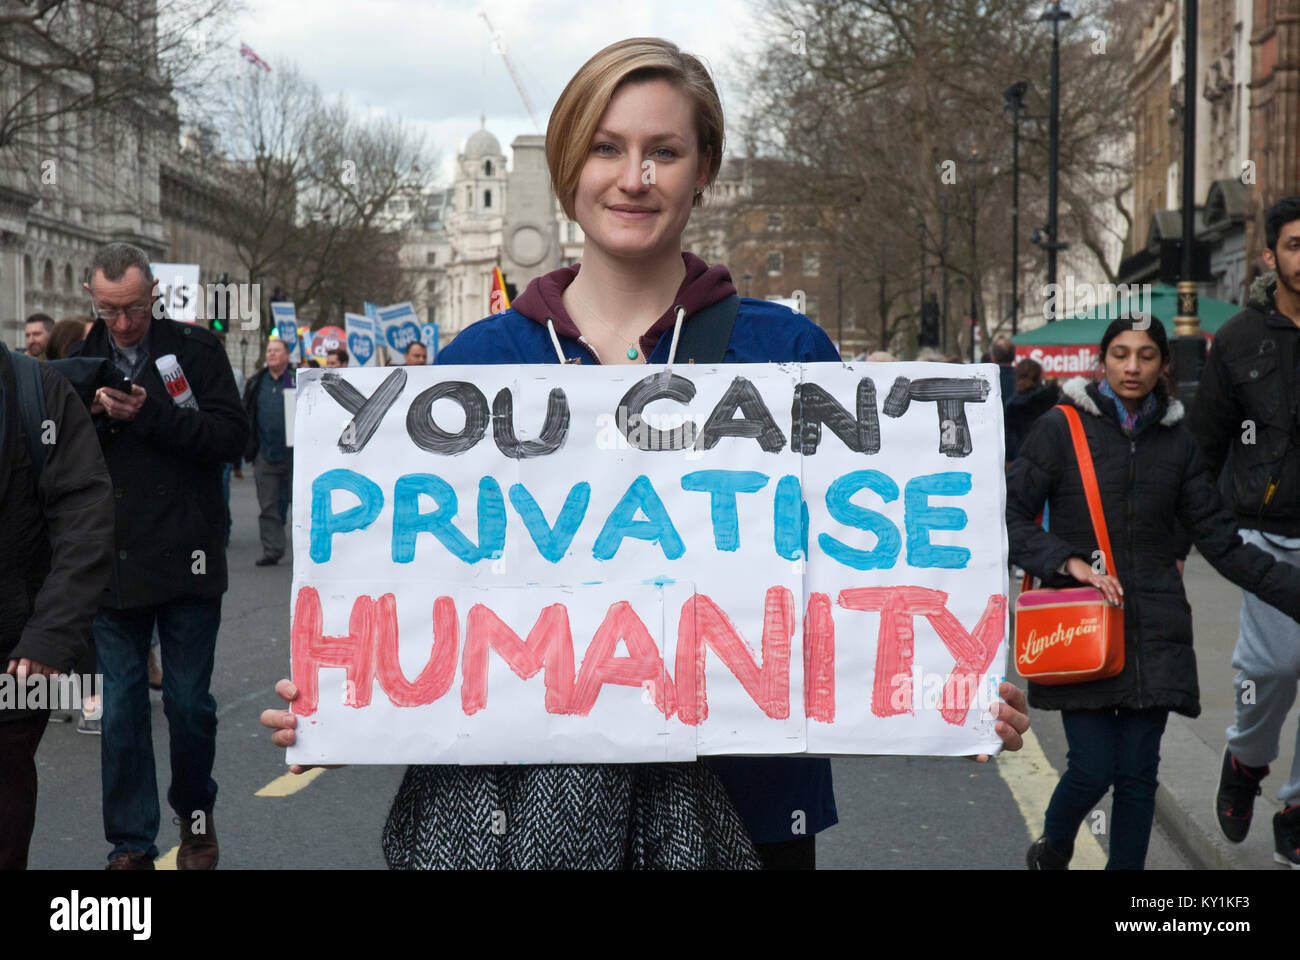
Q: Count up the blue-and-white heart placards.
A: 3